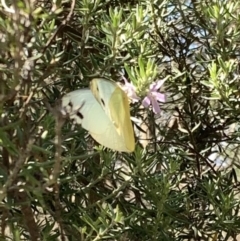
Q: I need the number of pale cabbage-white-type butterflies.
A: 1